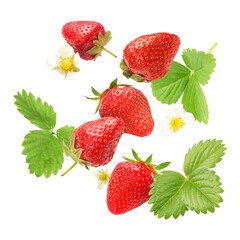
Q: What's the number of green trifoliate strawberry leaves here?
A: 3